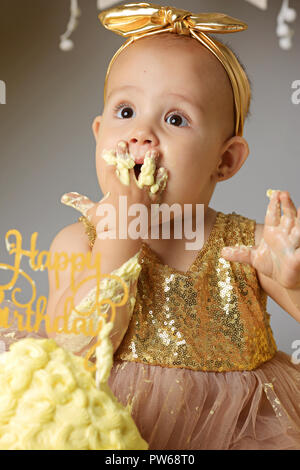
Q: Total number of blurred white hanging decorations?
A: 2